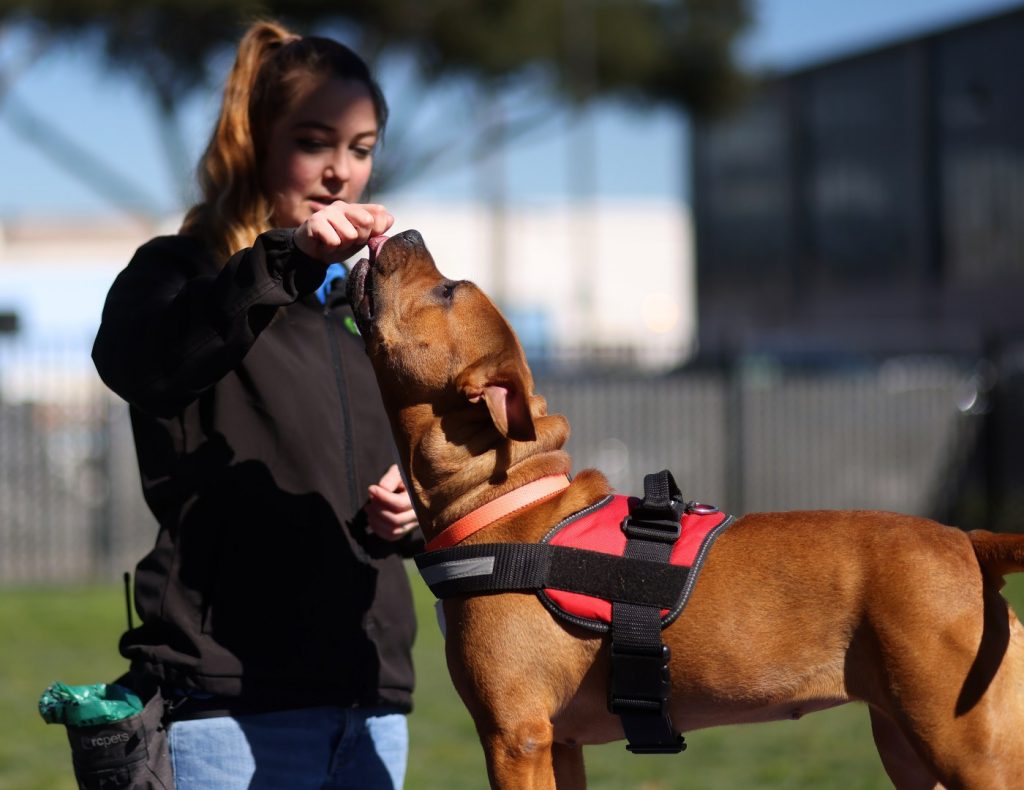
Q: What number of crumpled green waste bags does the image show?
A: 1